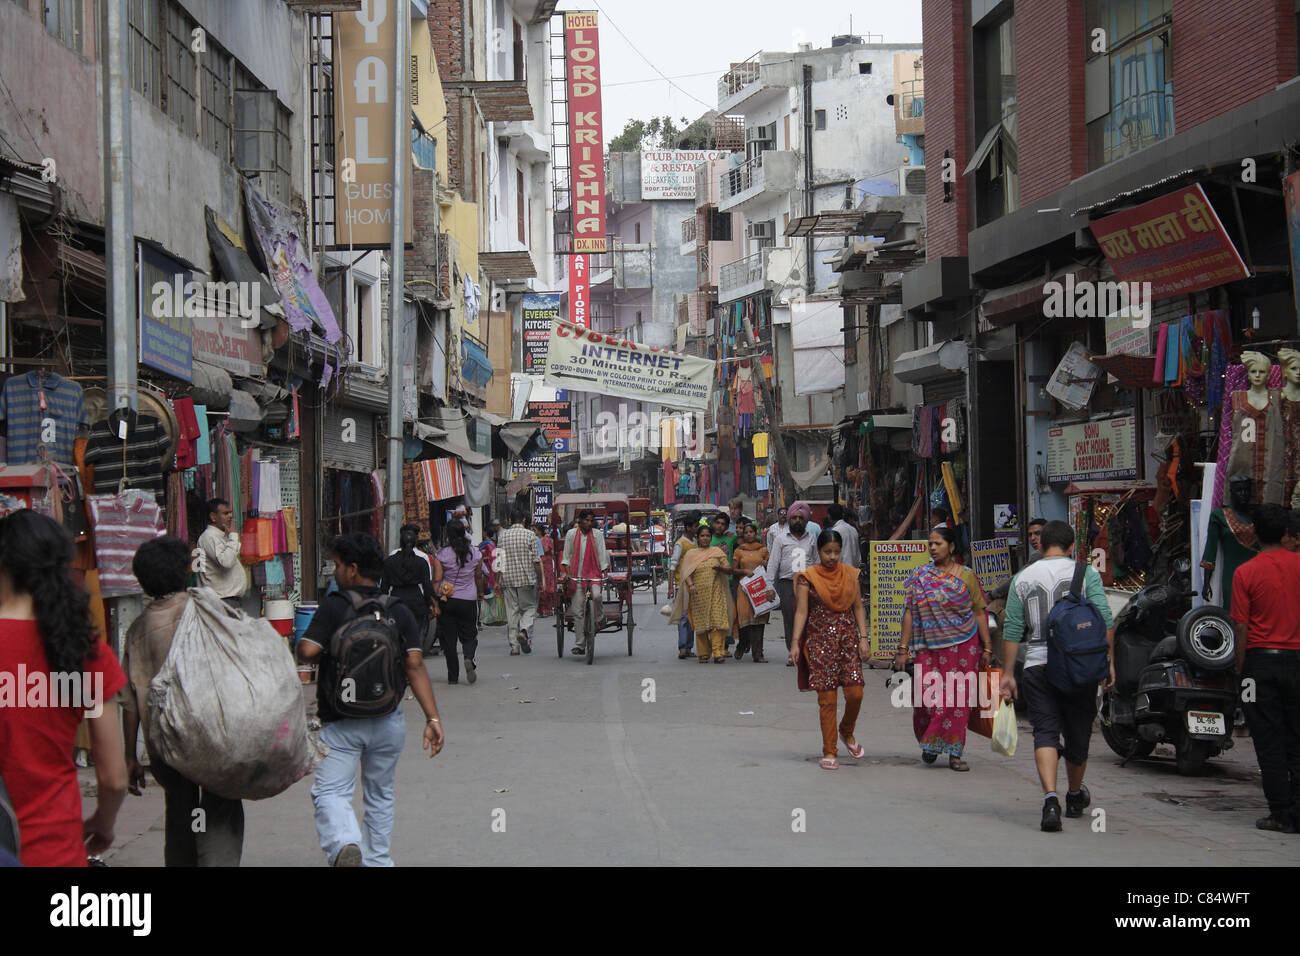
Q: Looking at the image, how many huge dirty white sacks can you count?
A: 1